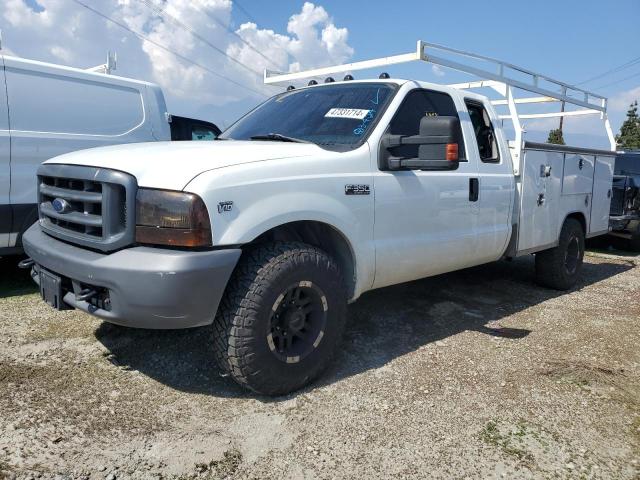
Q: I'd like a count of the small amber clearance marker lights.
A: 5